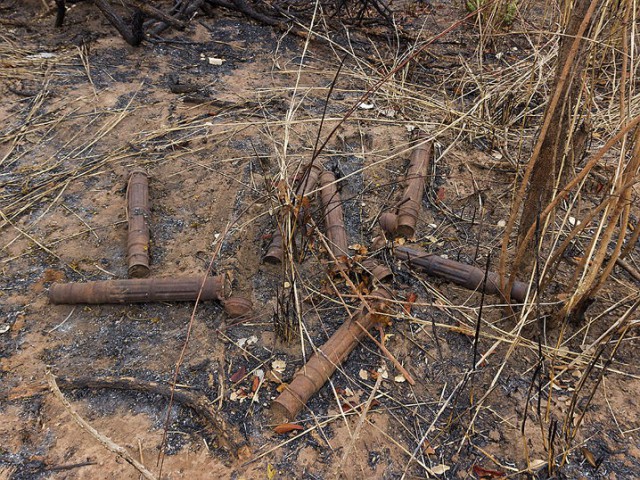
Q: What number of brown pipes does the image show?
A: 7